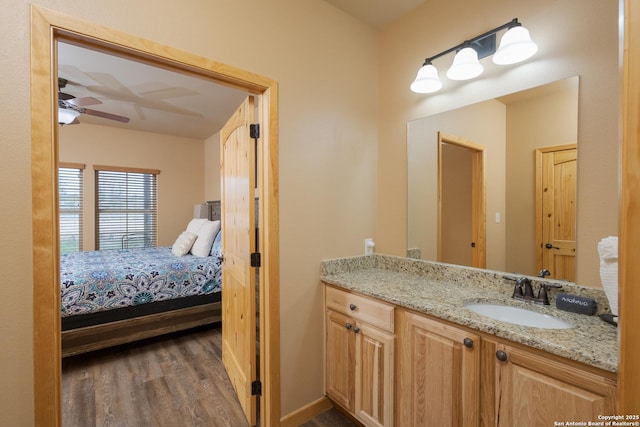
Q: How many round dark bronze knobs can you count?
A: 5